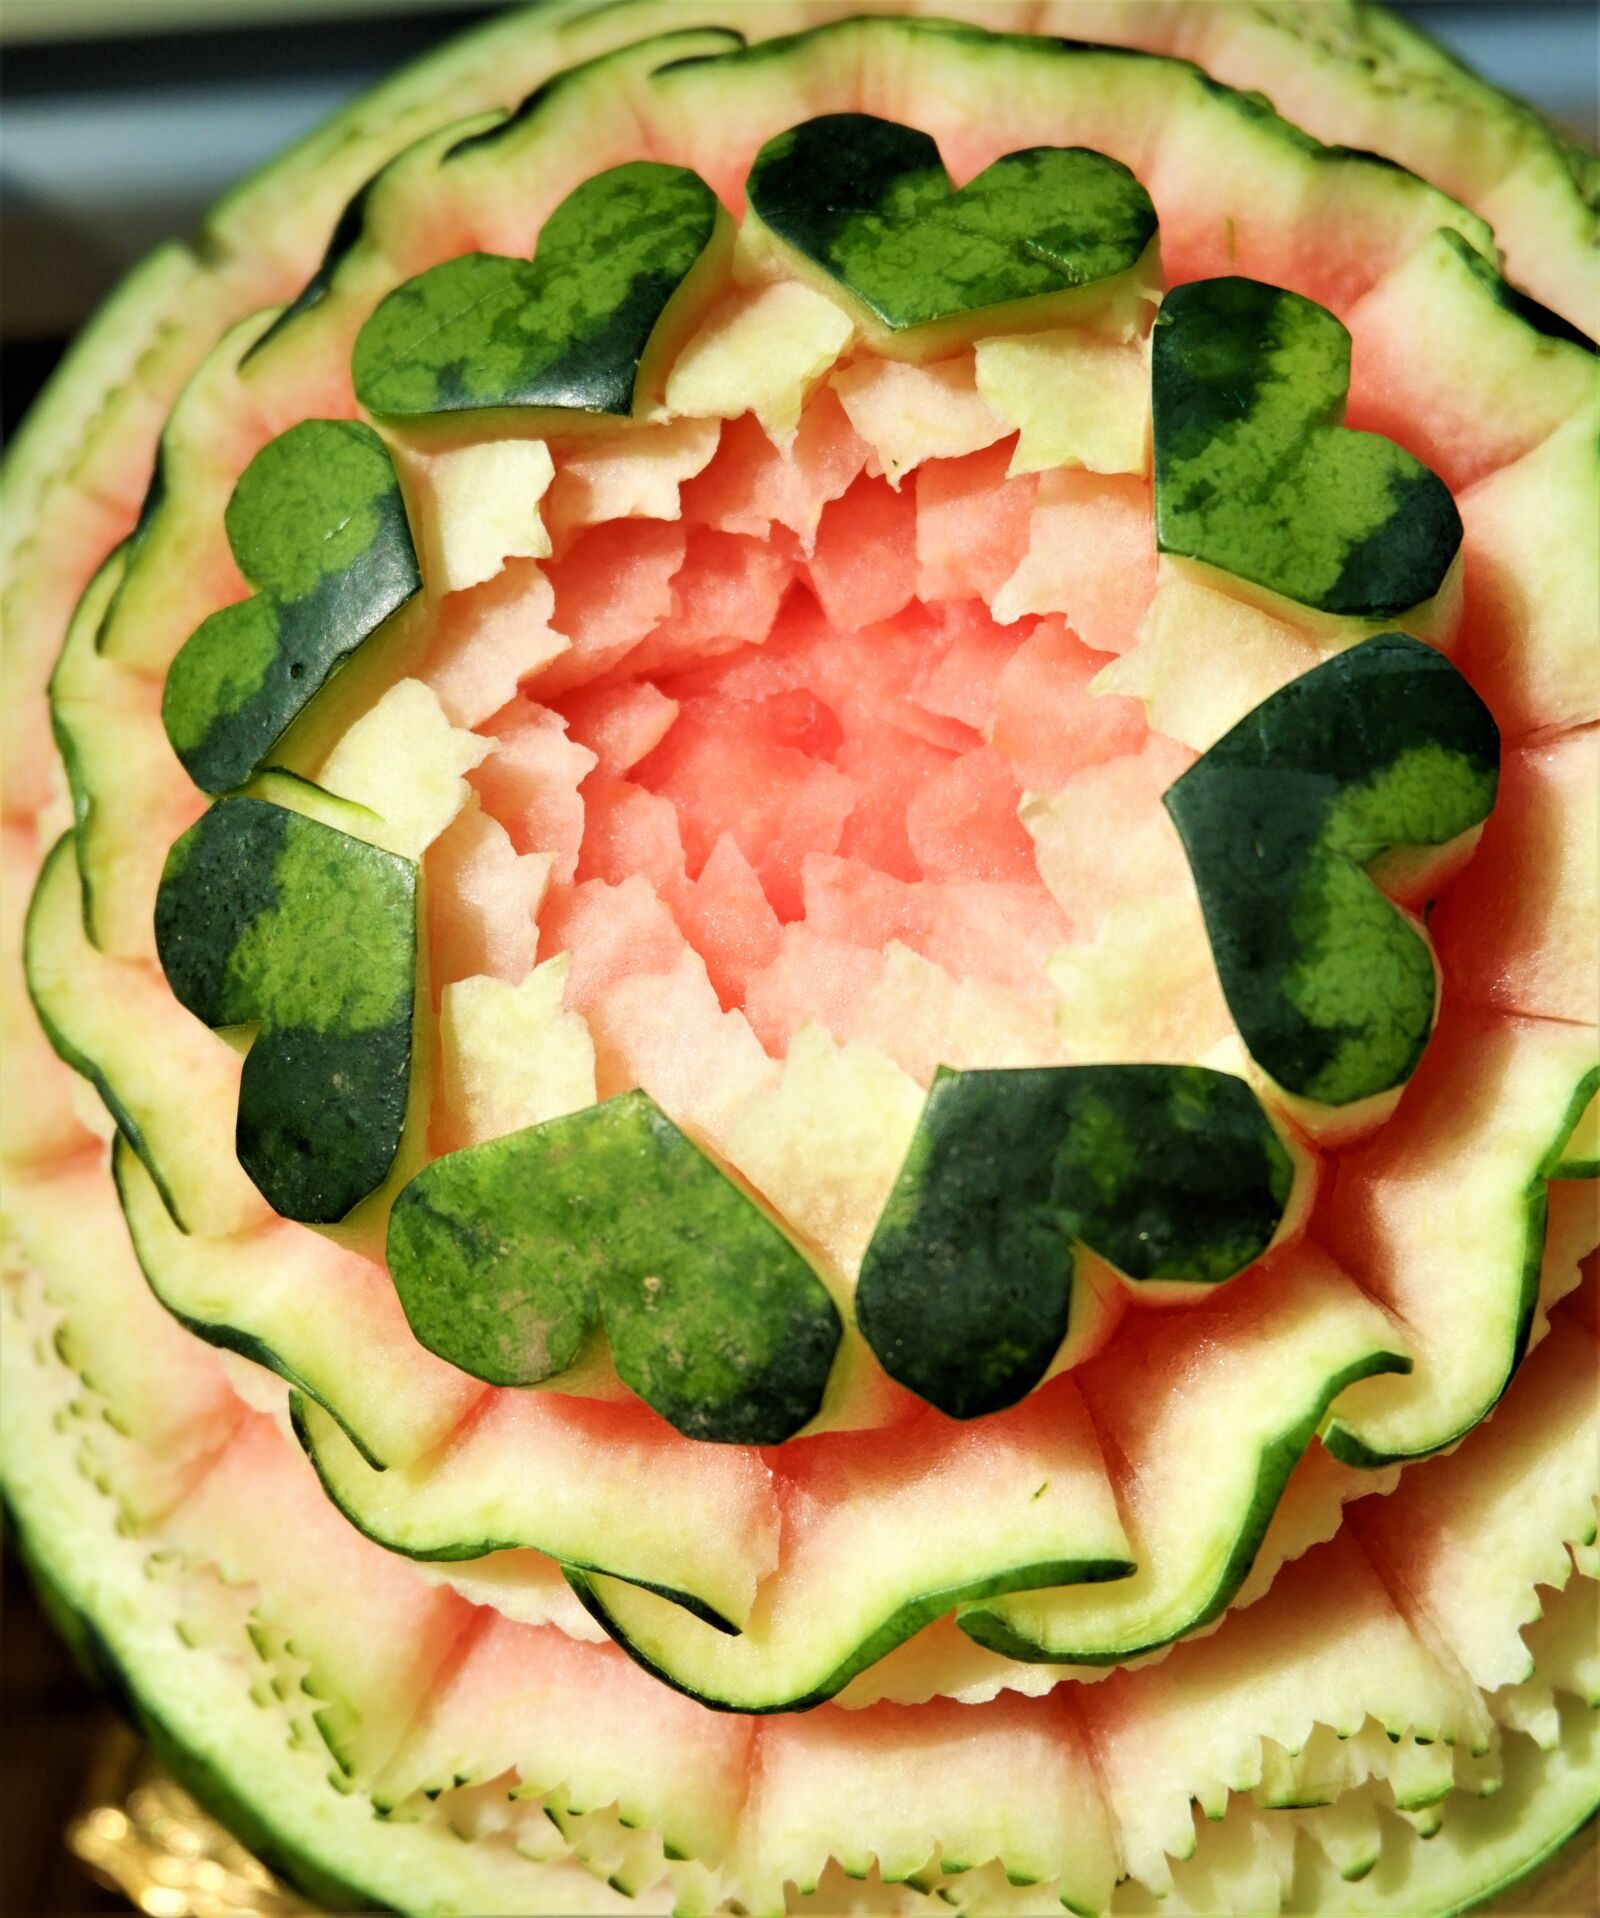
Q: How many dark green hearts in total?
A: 8